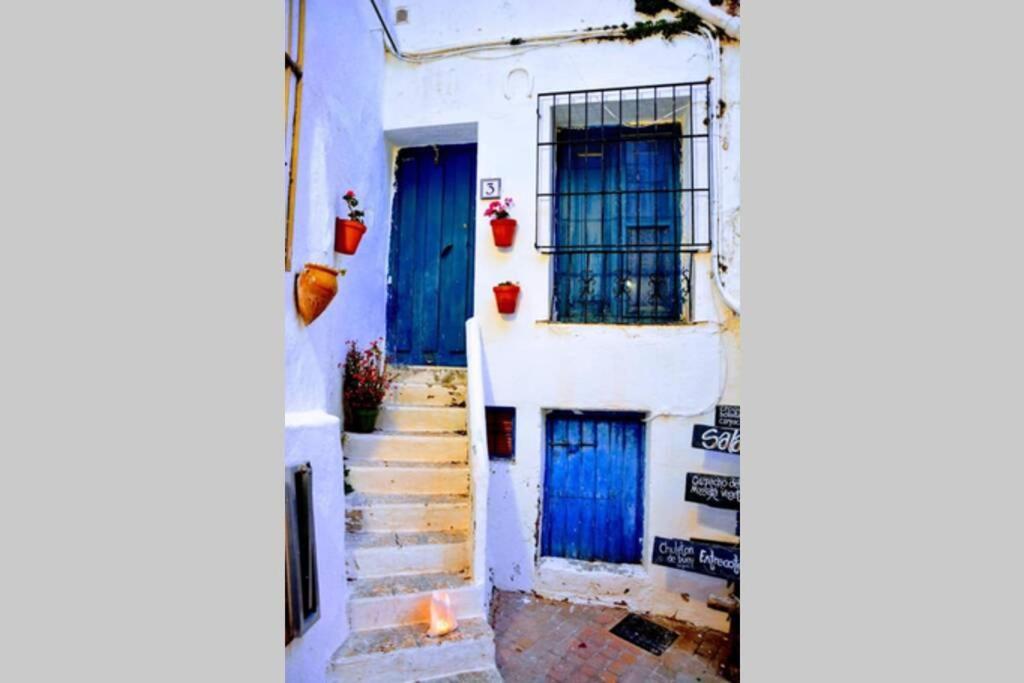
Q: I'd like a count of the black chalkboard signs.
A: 4